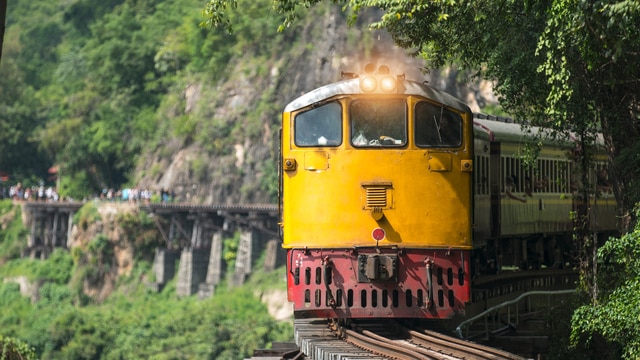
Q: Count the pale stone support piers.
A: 5